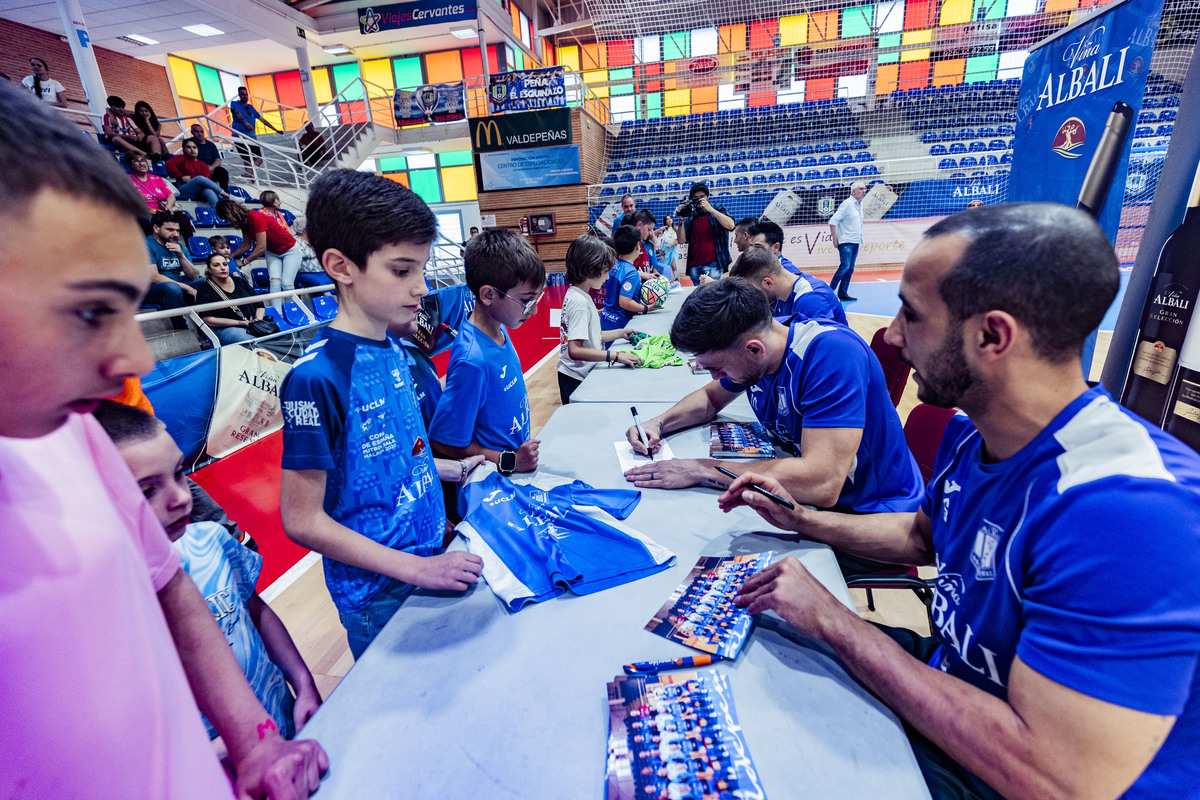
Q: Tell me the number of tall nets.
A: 1